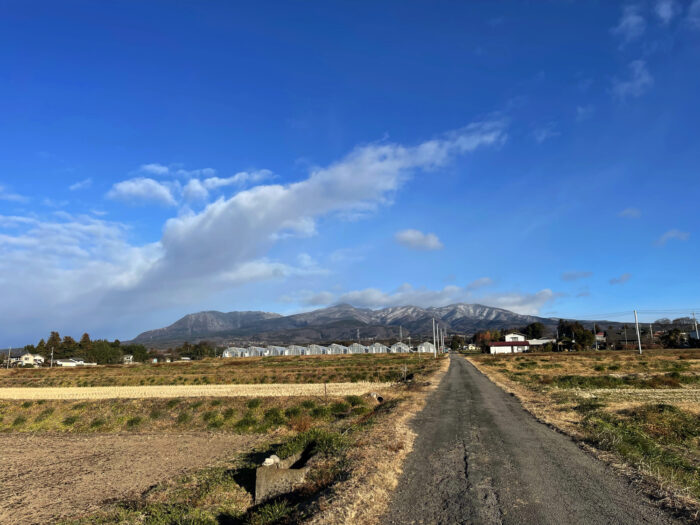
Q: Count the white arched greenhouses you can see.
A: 10